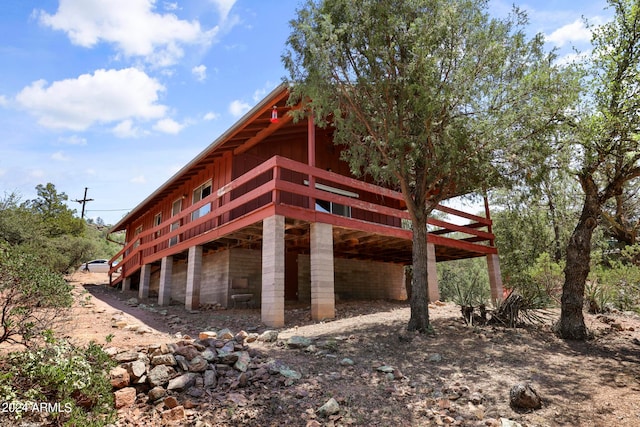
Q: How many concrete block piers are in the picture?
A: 8